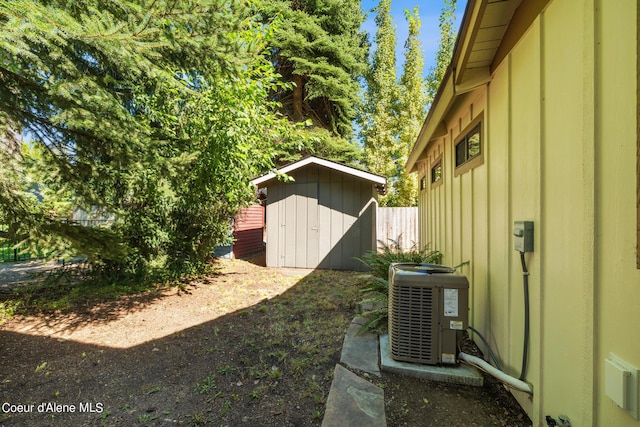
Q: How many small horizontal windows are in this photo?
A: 3